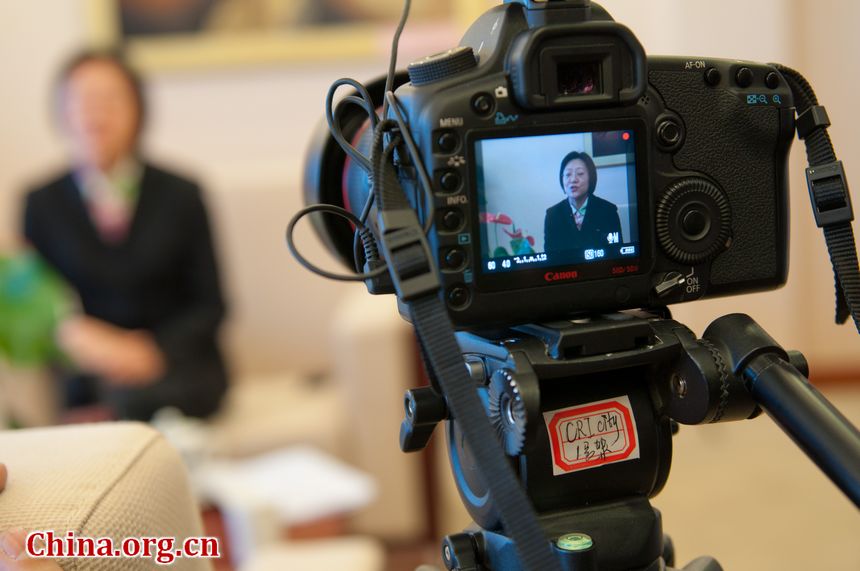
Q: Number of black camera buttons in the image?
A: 11